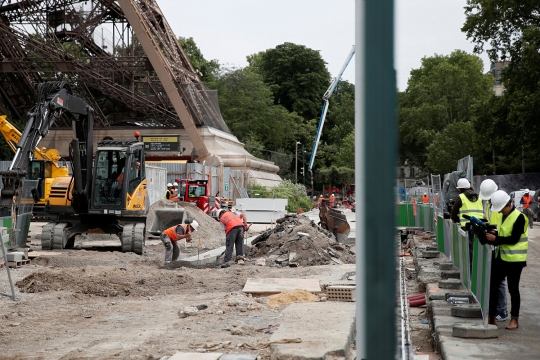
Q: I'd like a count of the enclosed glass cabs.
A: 3